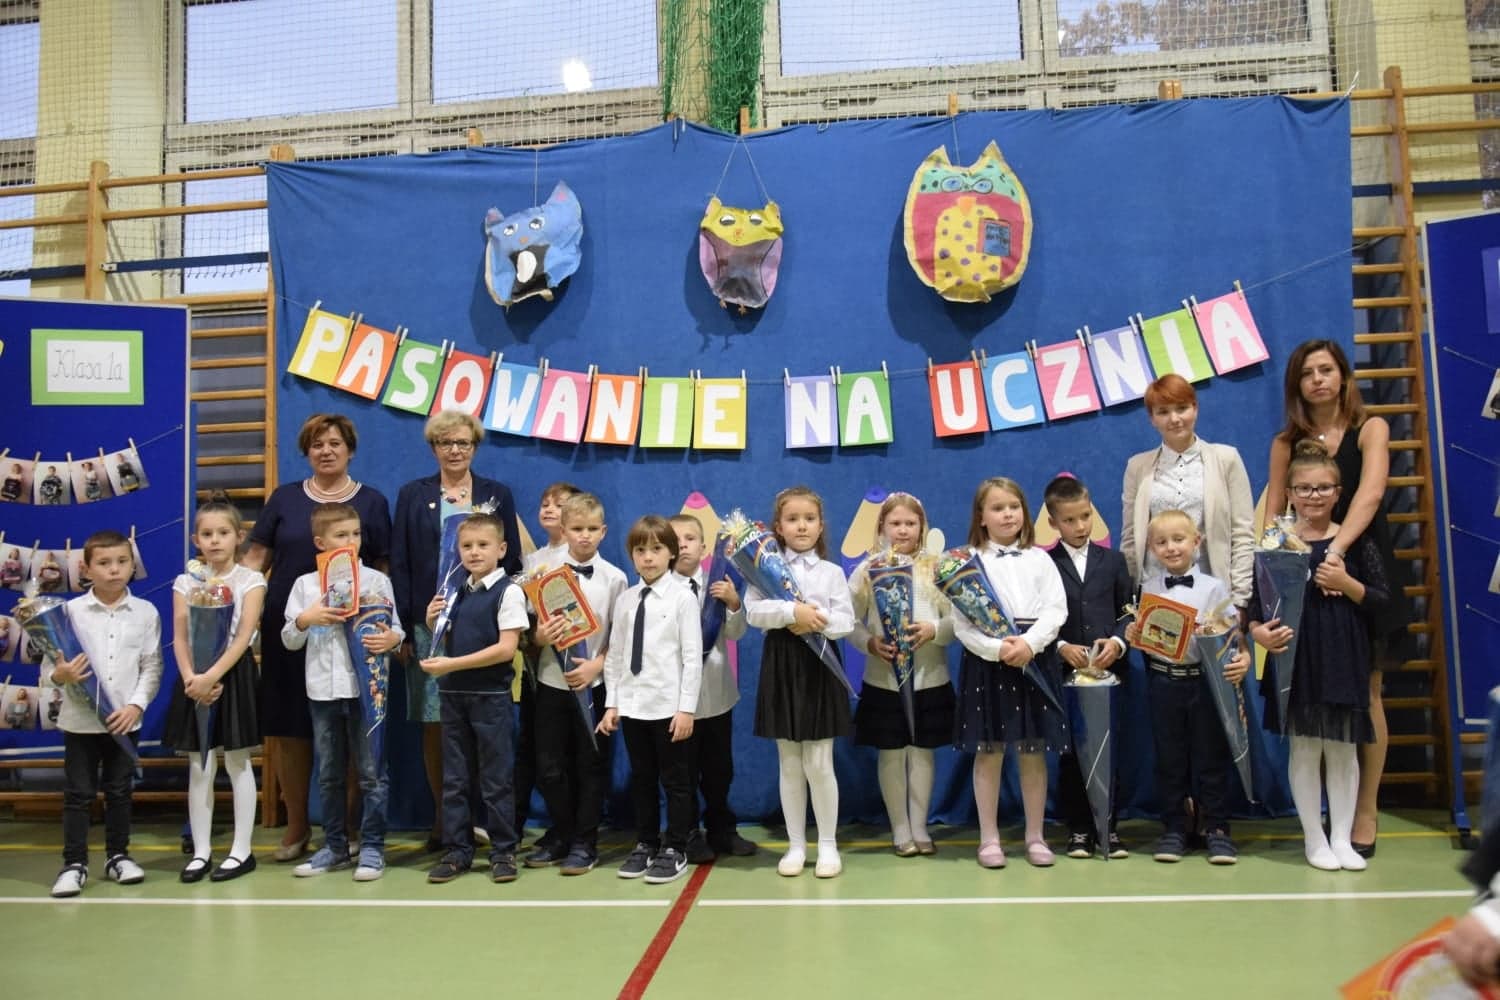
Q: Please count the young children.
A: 14